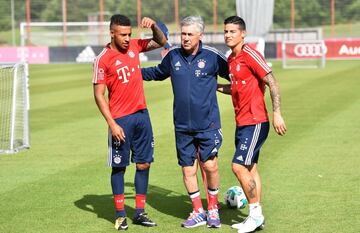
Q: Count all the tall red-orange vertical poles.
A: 8